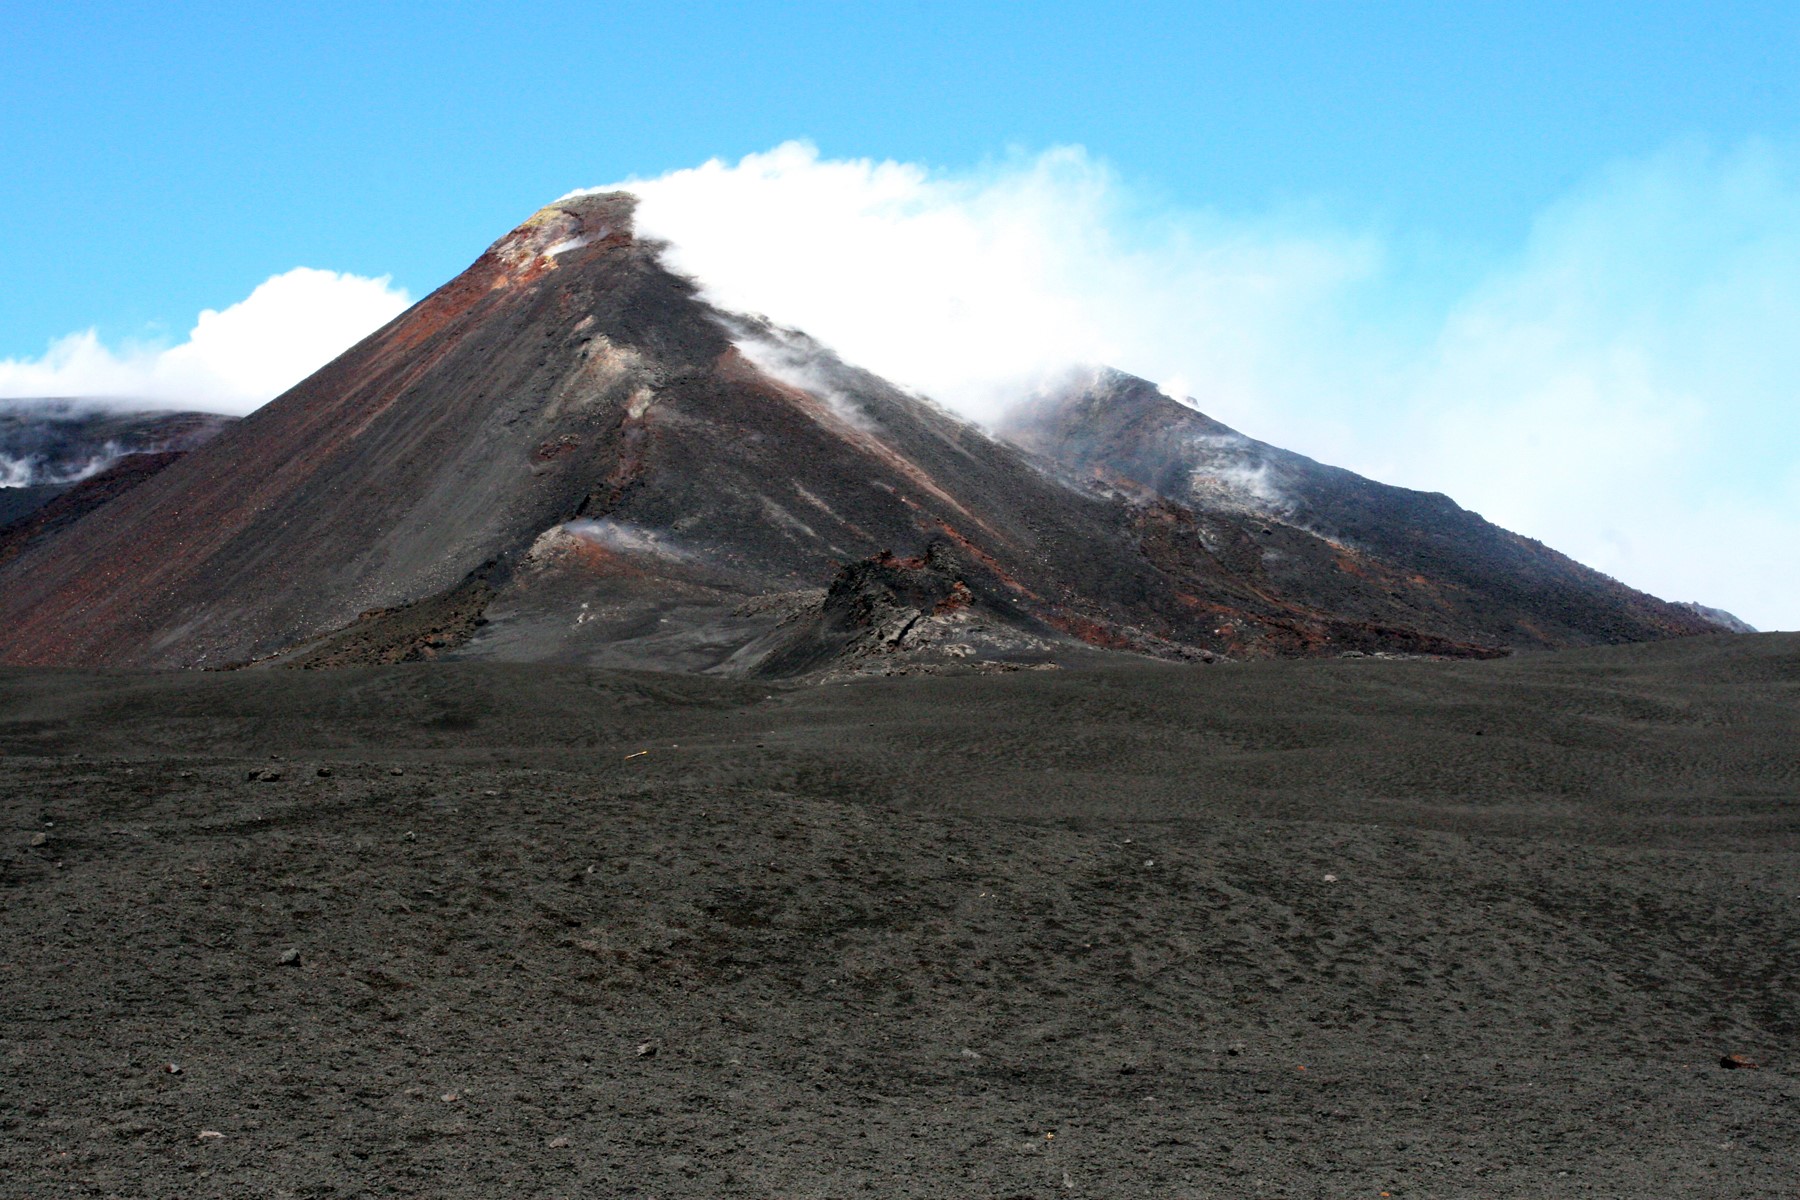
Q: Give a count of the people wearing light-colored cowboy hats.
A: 0